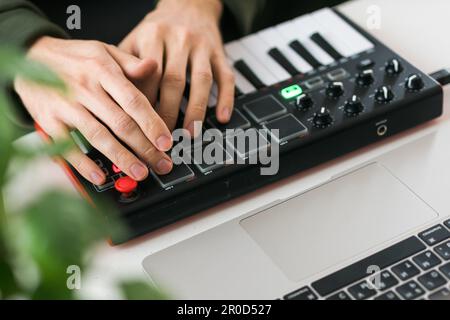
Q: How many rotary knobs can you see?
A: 8